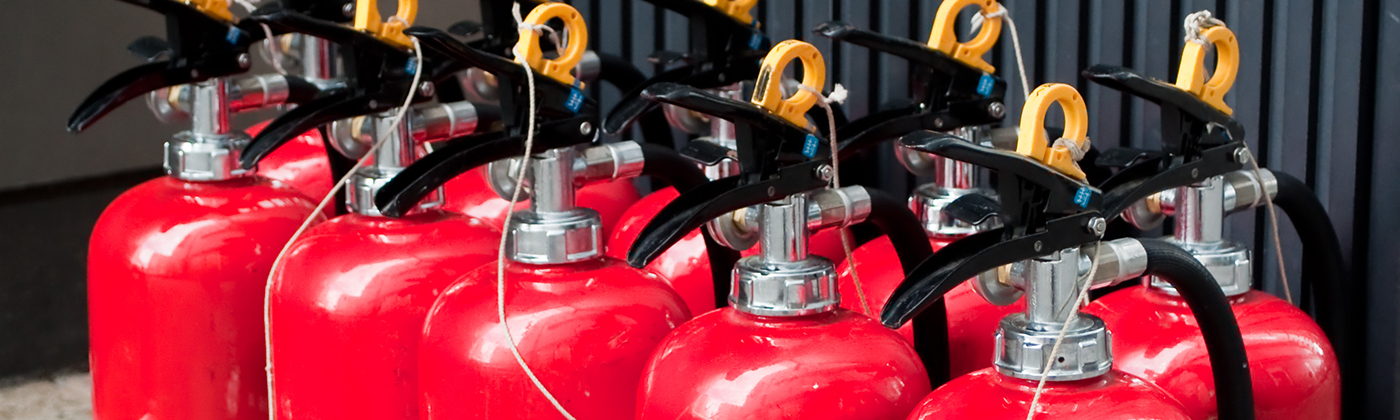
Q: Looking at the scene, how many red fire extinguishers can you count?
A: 10